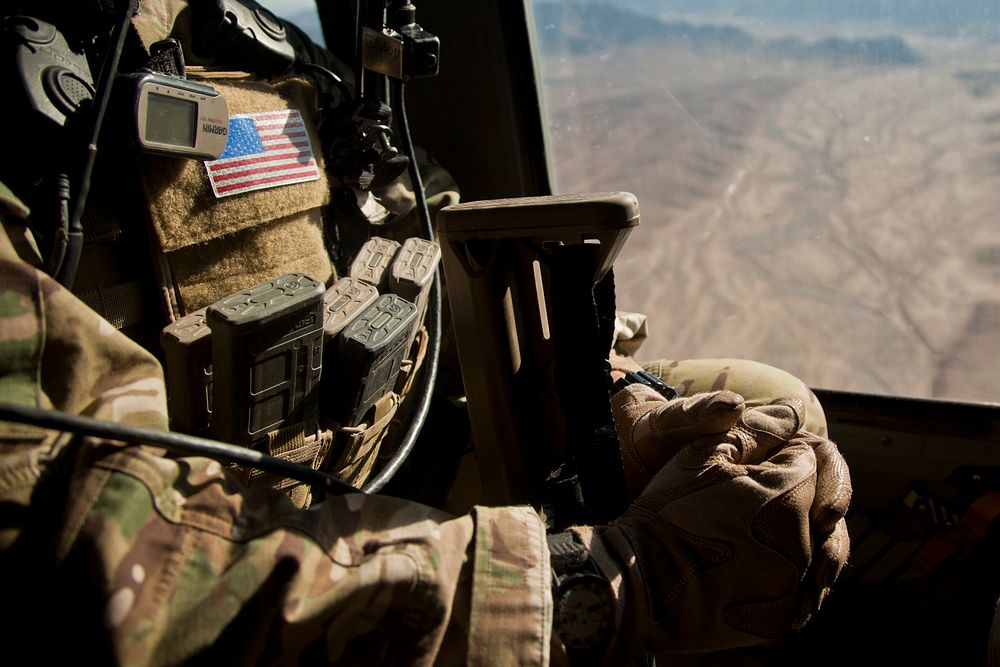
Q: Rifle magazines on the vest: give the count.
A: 6